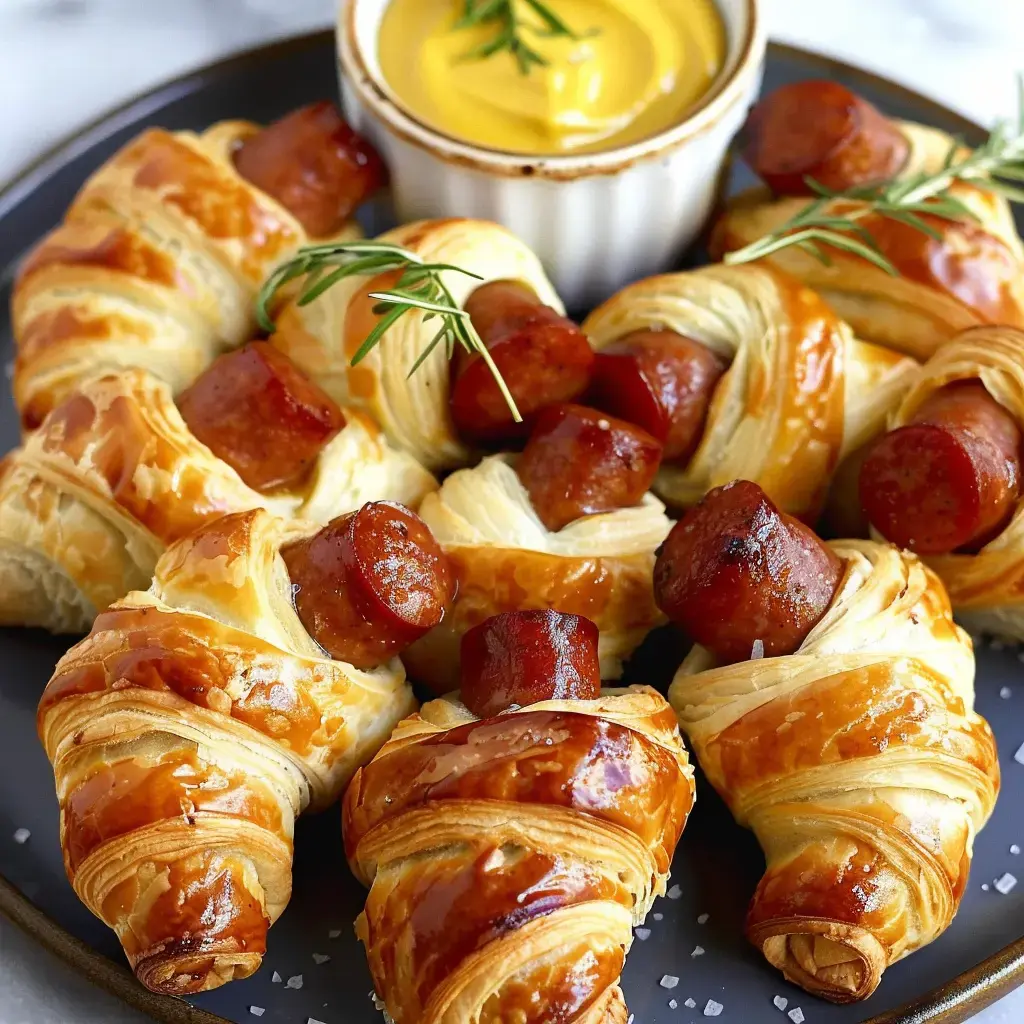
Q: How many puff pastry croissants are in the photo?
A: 10